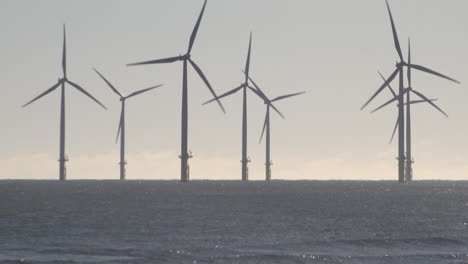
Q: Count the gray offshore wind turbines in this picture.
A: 8